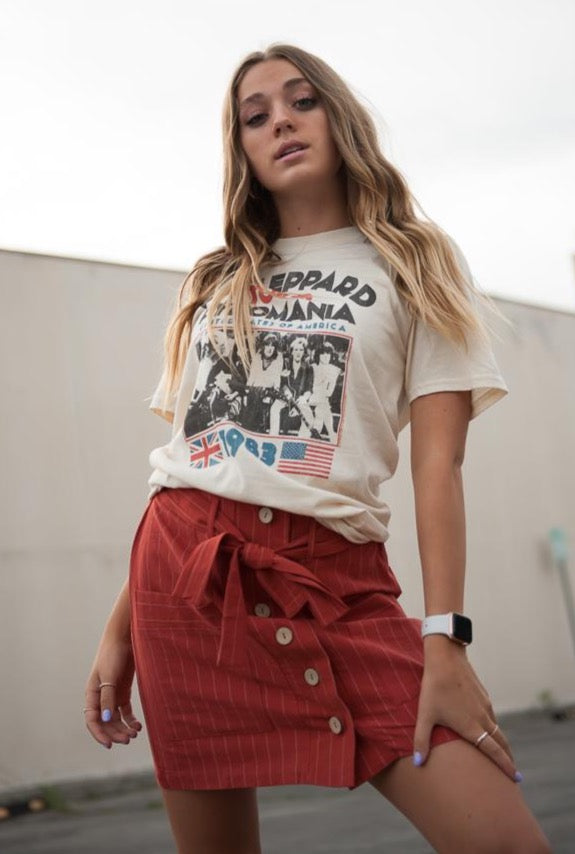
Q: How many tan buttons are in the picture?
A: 5